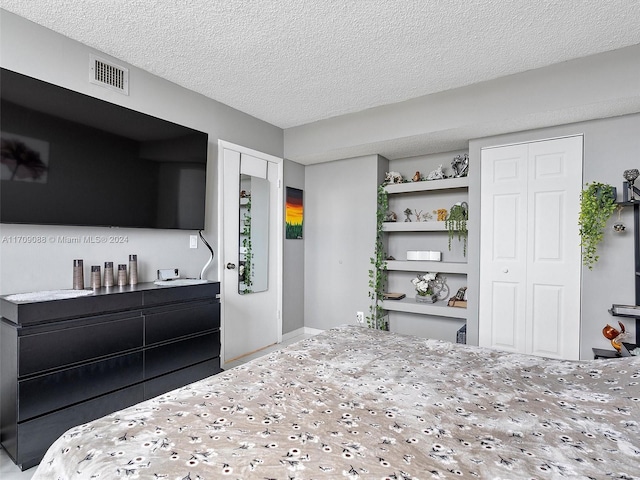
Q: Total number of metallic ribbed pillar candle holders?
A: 5